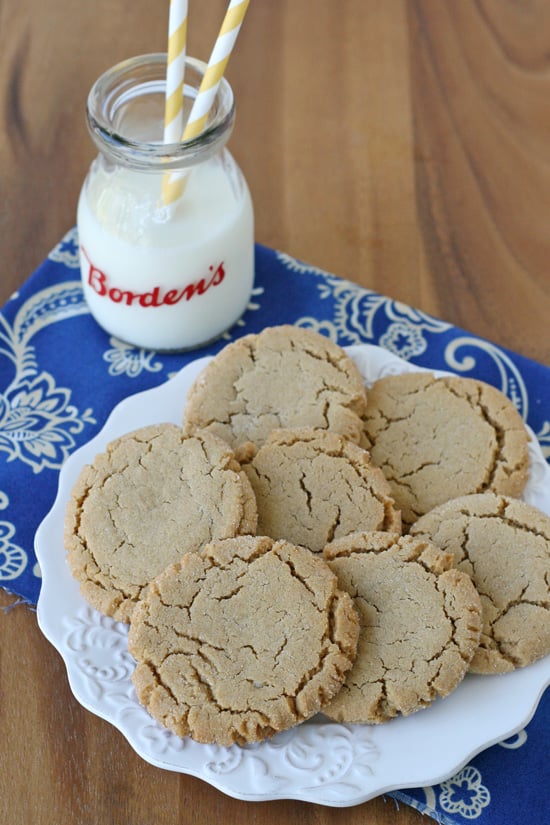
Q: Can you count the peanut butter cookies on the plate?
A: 7